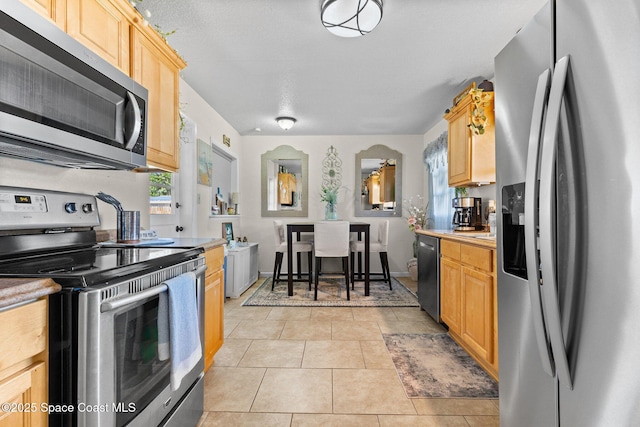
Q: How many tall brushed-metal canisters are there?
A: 1